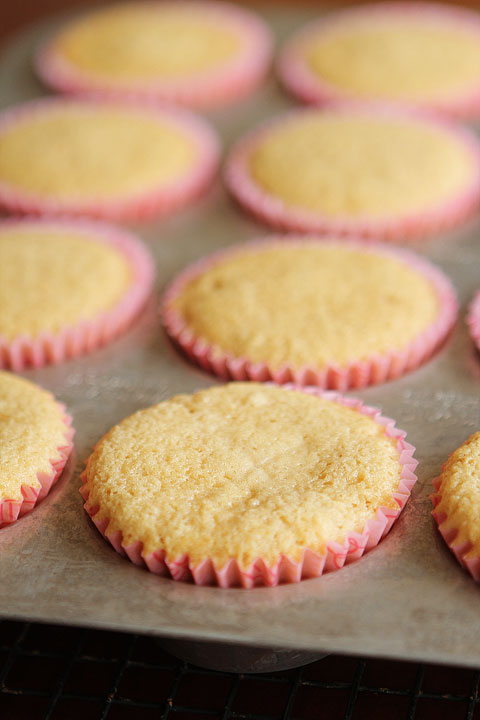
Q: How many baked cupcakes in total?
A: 10